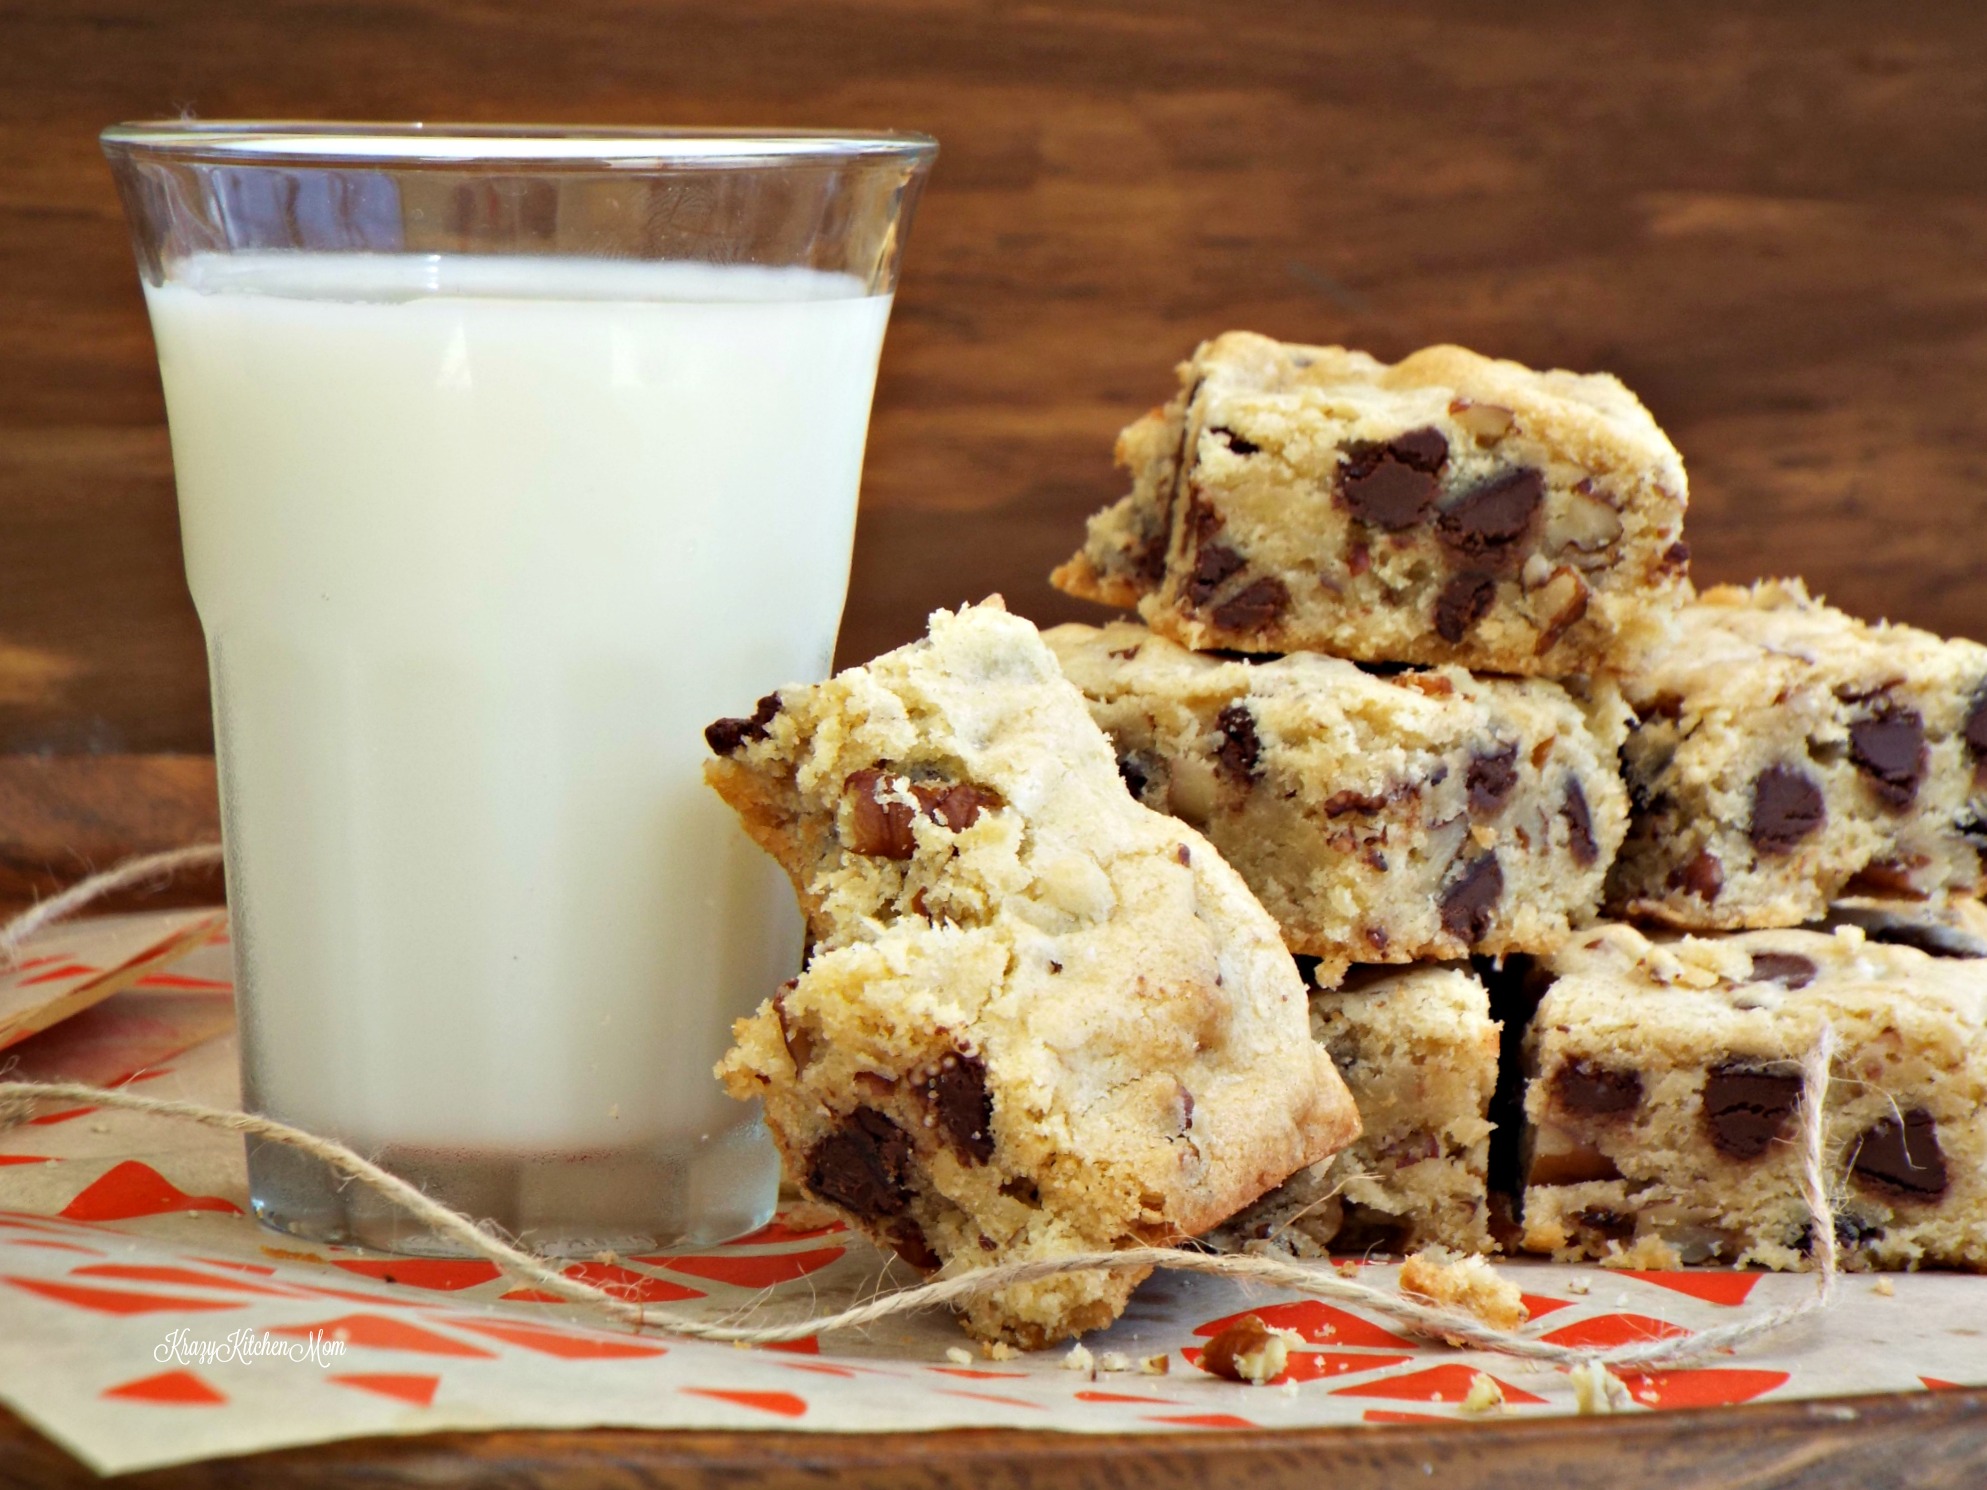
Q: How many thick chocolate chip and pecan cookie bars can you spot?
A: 6